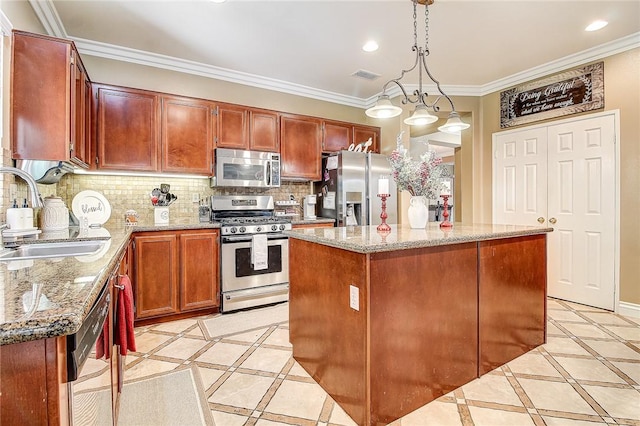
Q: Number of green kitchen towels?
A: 0